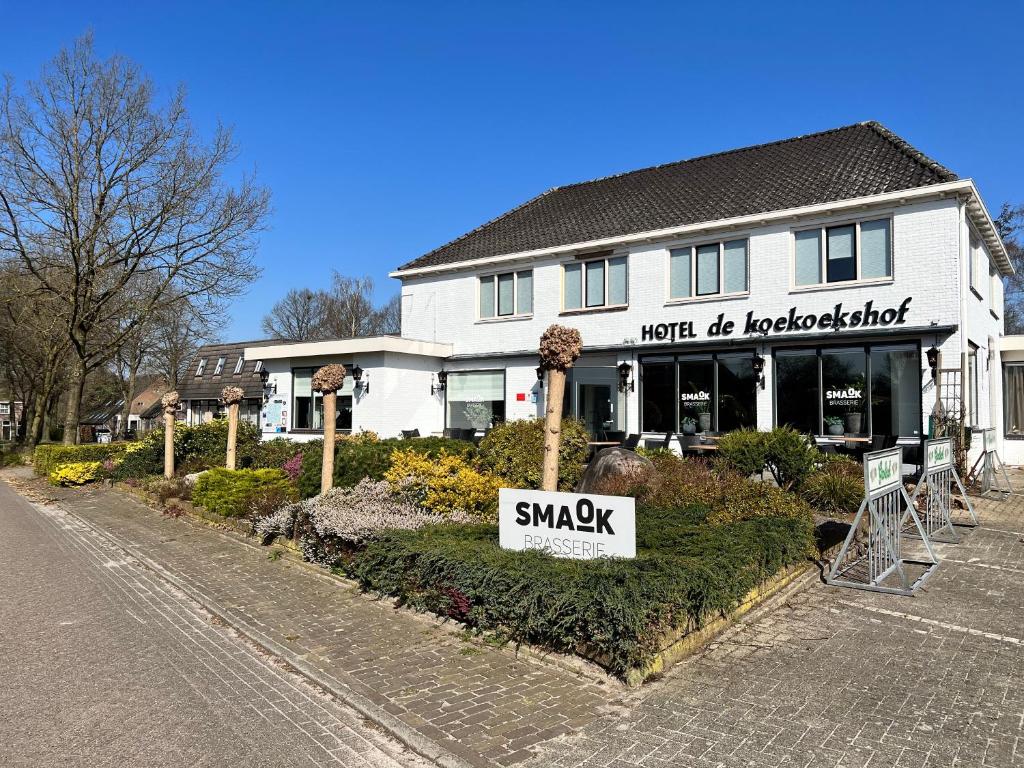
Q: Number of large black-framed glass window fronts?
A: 2